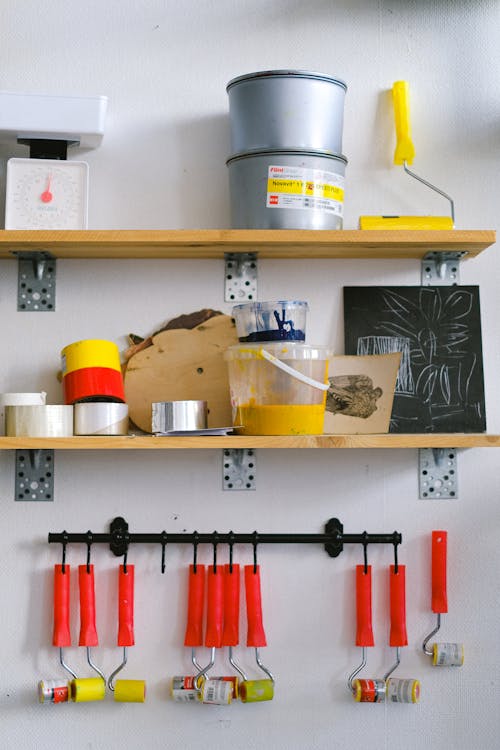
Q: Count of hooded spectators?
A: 0